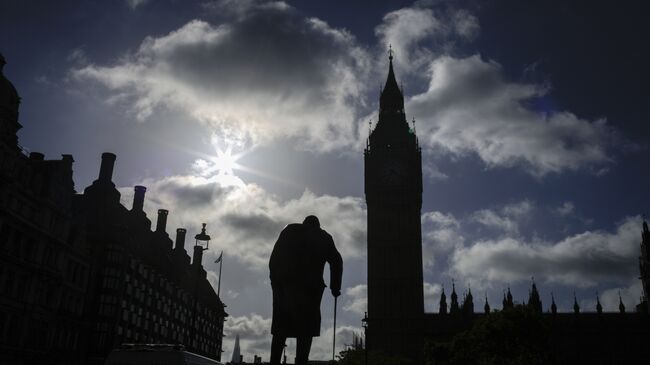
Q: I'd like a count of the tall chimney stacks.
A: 5